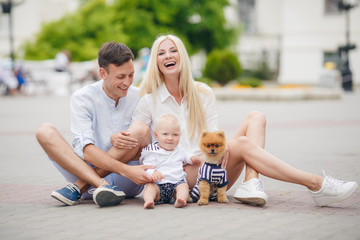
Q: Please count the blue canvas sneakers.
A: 2